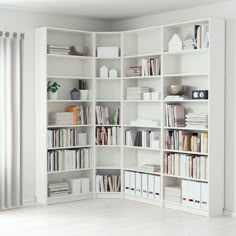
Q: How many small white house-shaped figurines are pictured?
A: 3